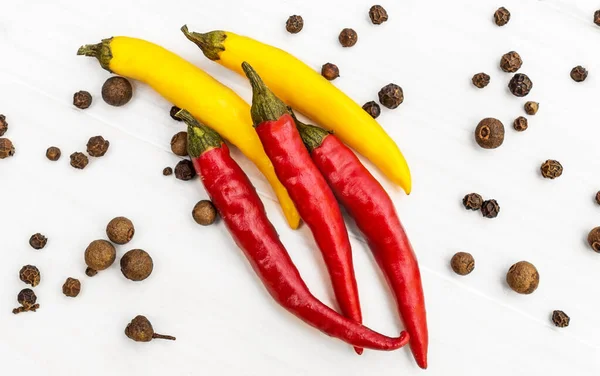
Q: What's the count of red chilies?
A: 3